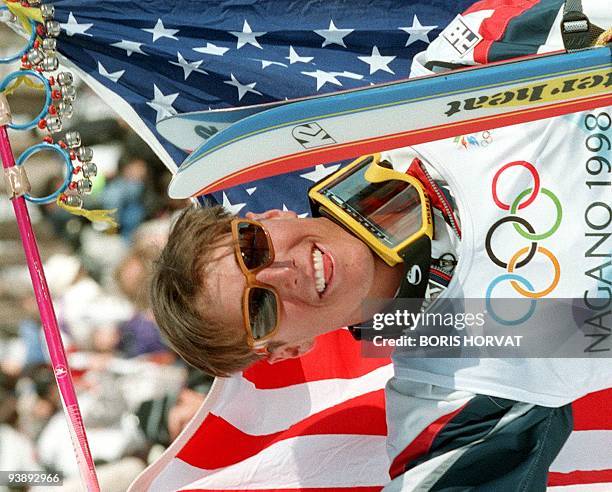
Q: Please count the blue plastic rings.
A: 3